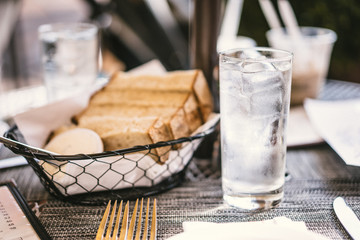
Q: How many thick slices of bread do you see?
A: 4